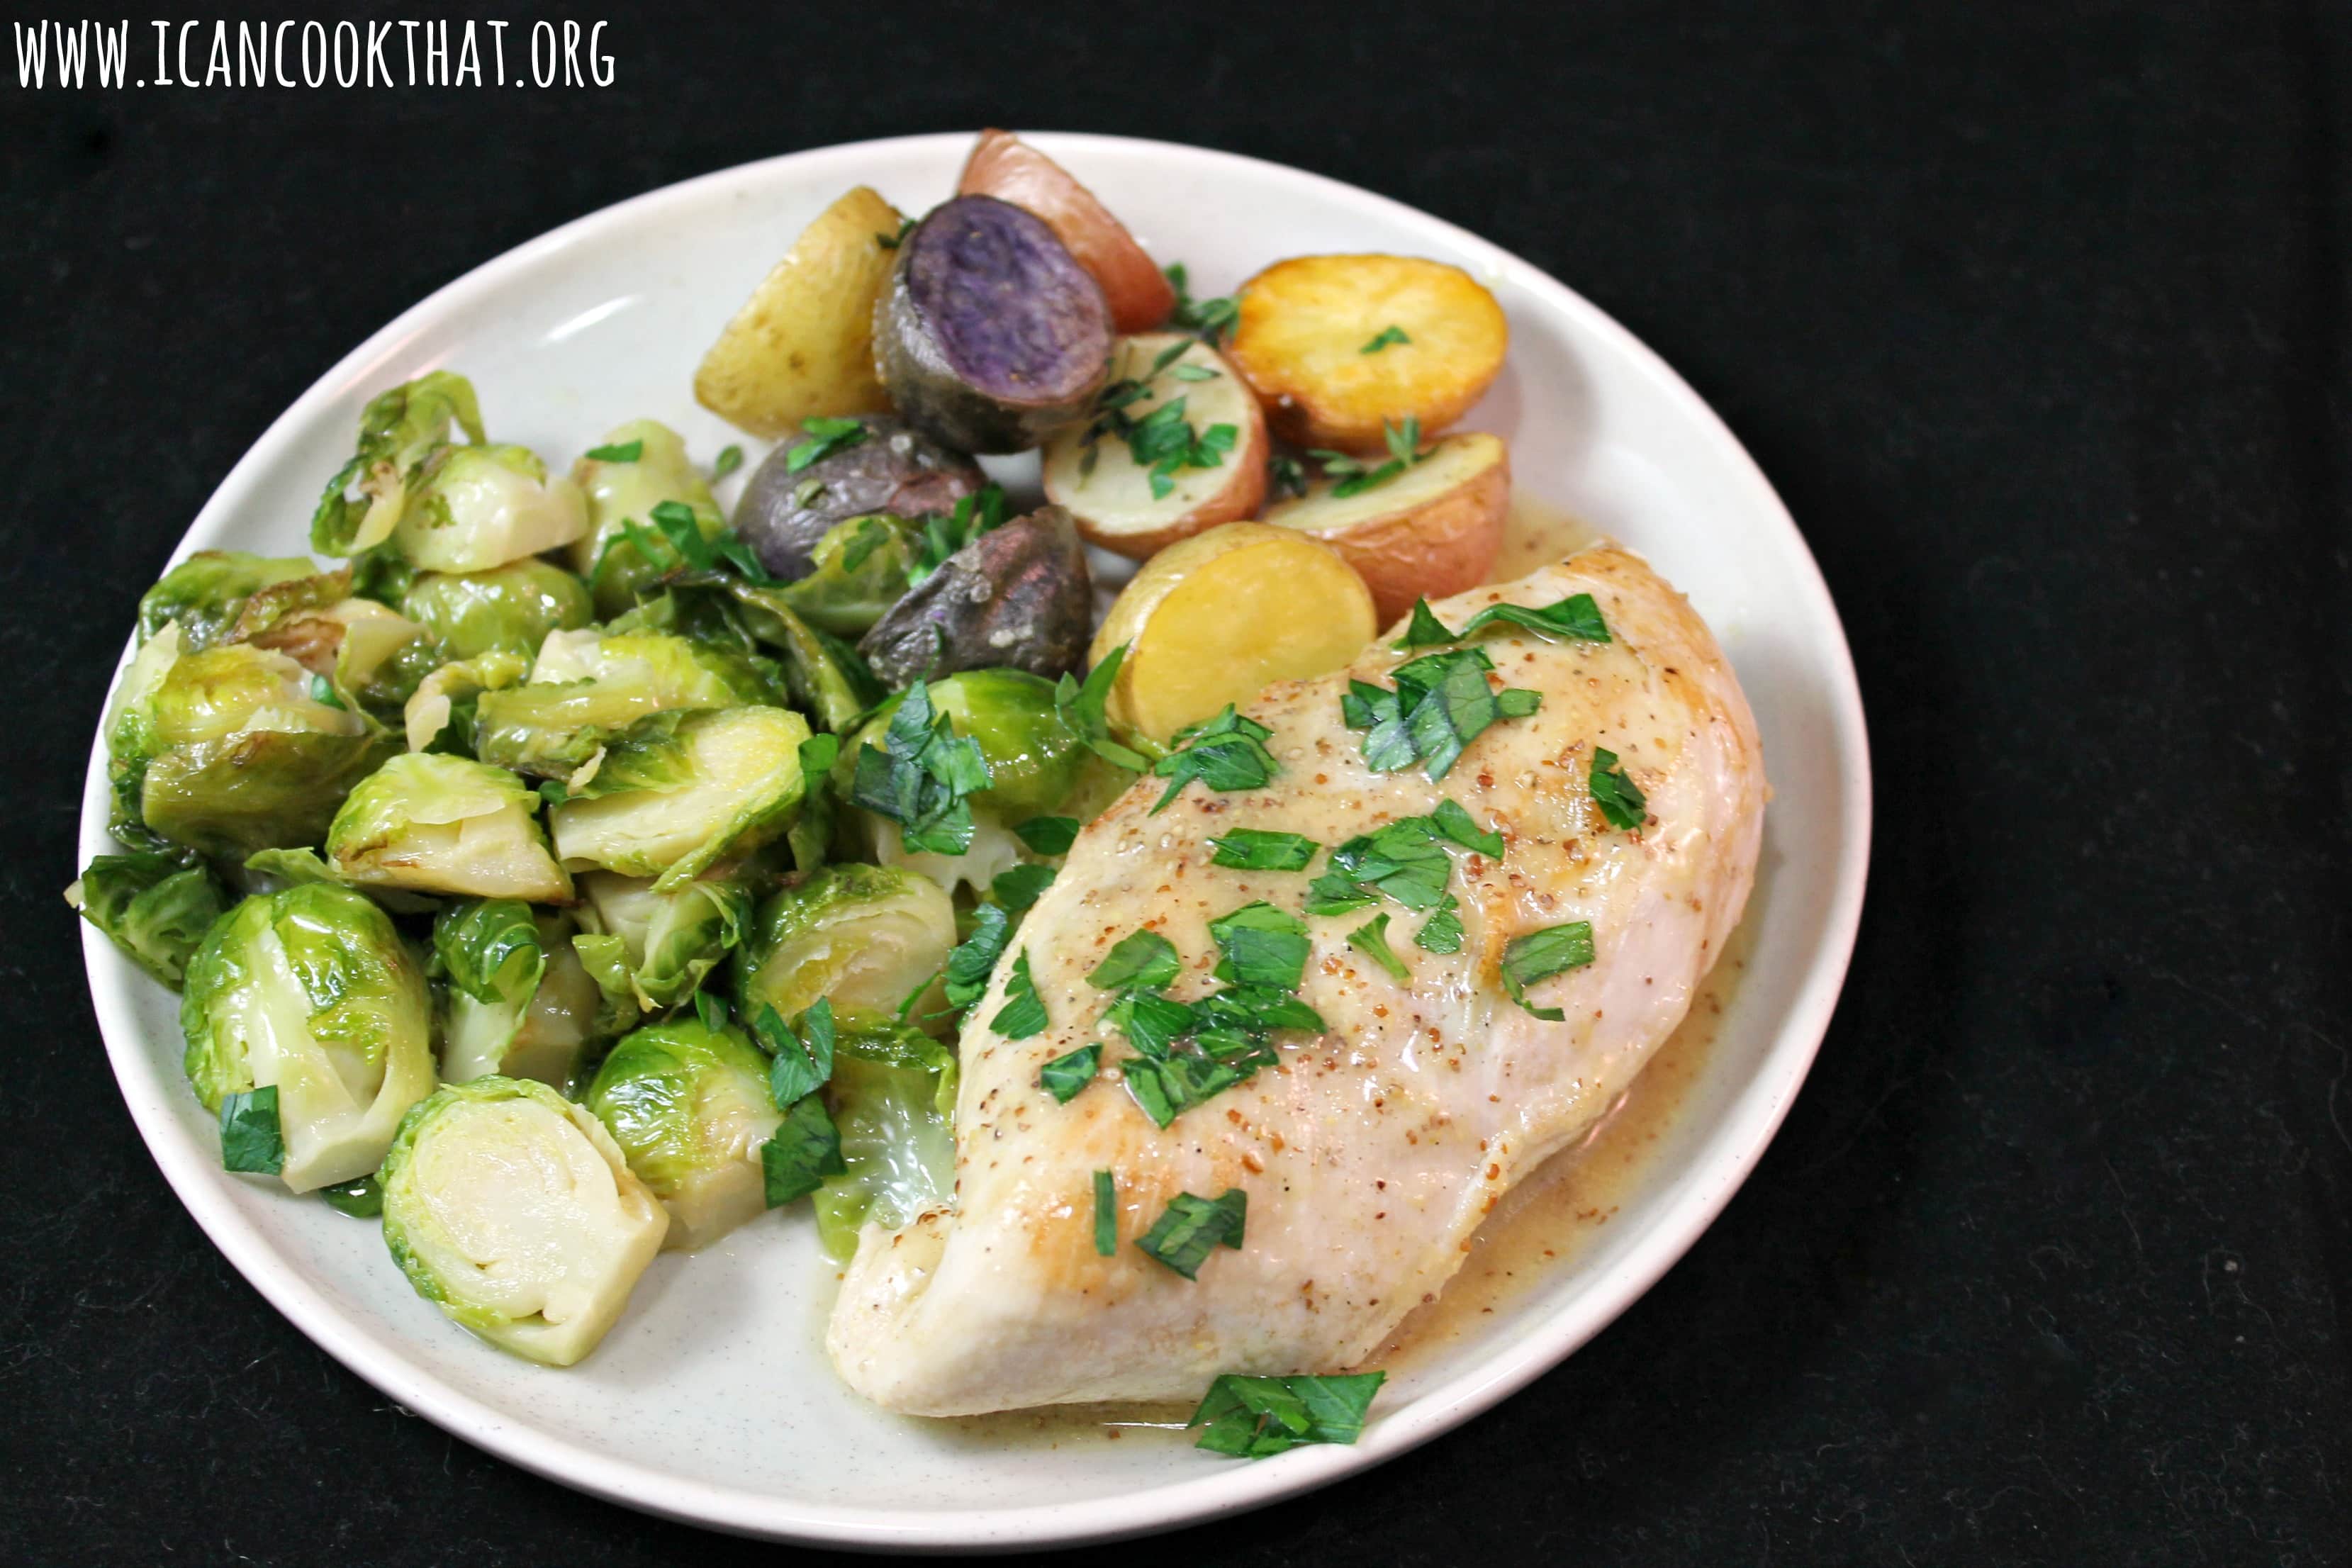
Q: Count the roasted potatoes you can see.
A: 9